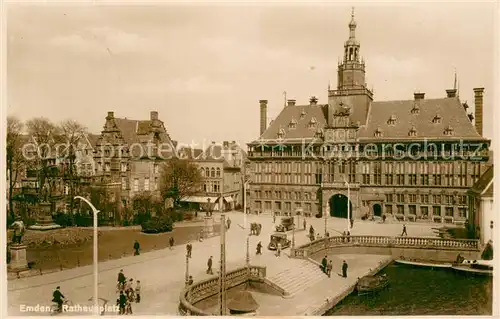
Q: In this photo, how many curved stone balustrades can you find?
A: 2